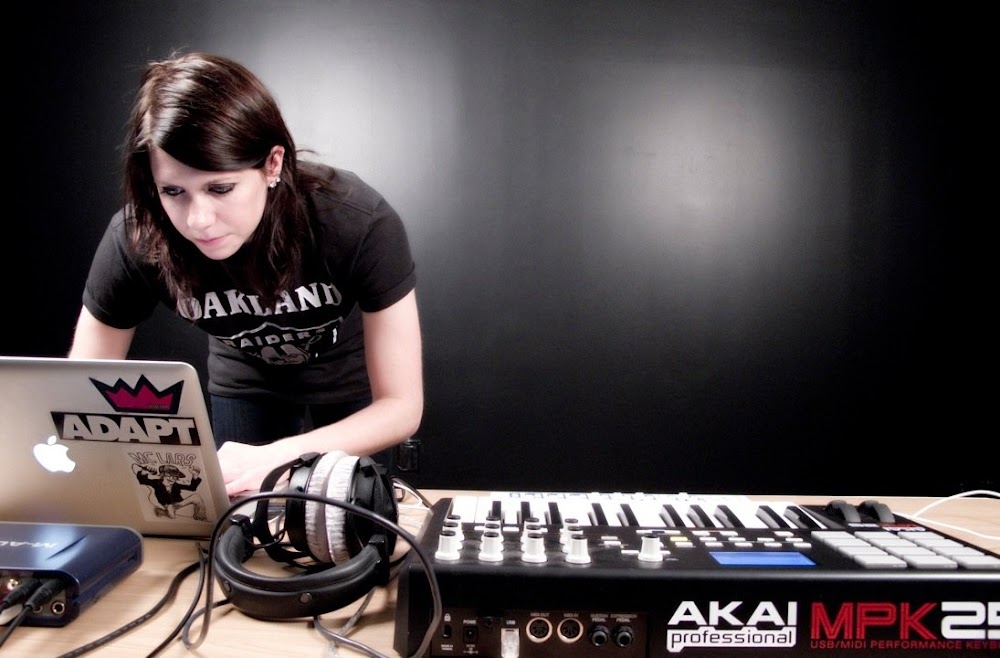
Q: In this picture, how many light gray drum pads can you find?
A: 12